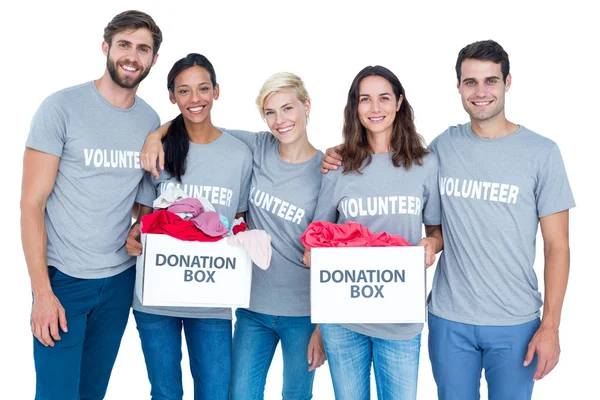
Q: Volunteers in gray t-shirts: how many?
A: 5